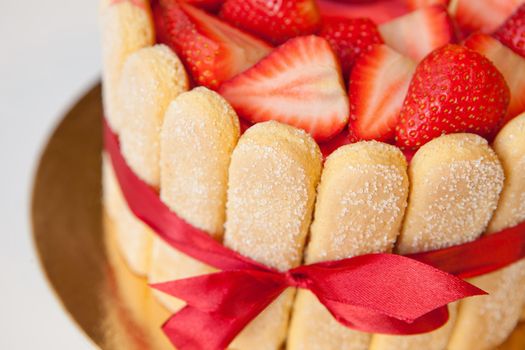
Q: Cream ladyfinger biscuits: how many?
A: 7